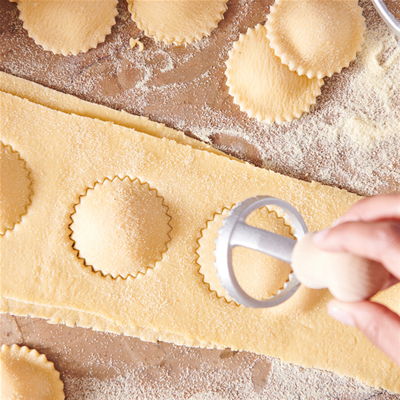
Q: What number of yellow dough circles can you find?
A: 8